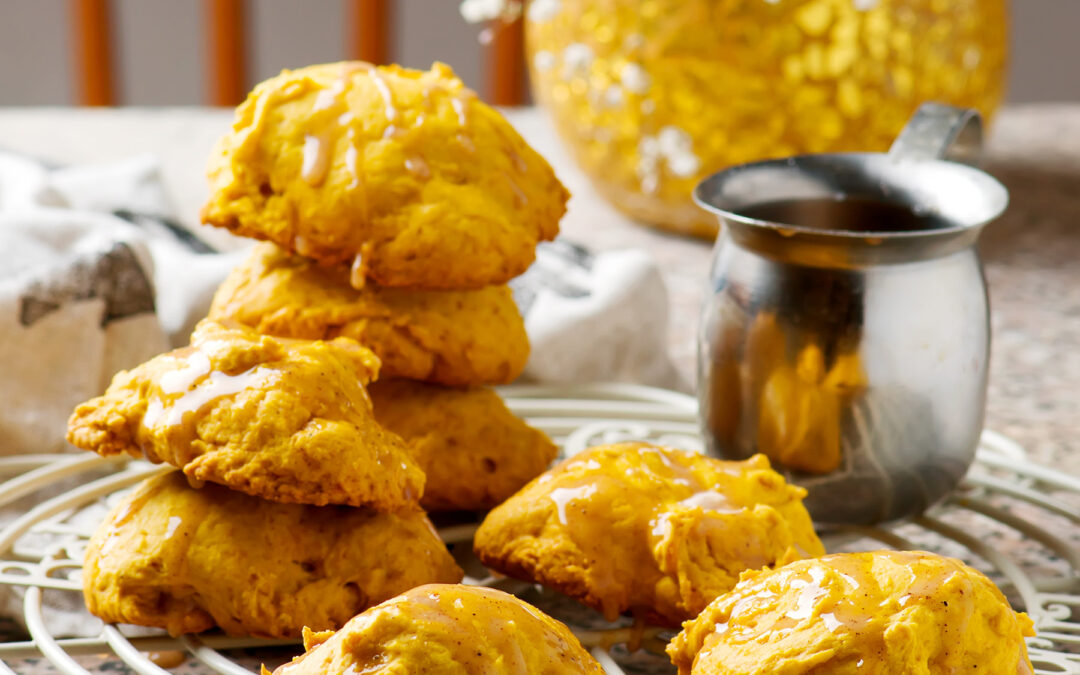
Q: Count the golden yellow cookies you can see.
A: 8